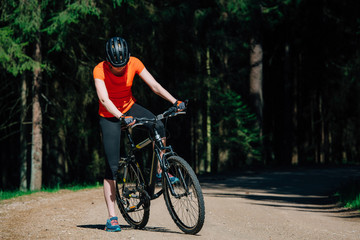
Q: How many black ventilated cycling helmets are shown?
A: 1